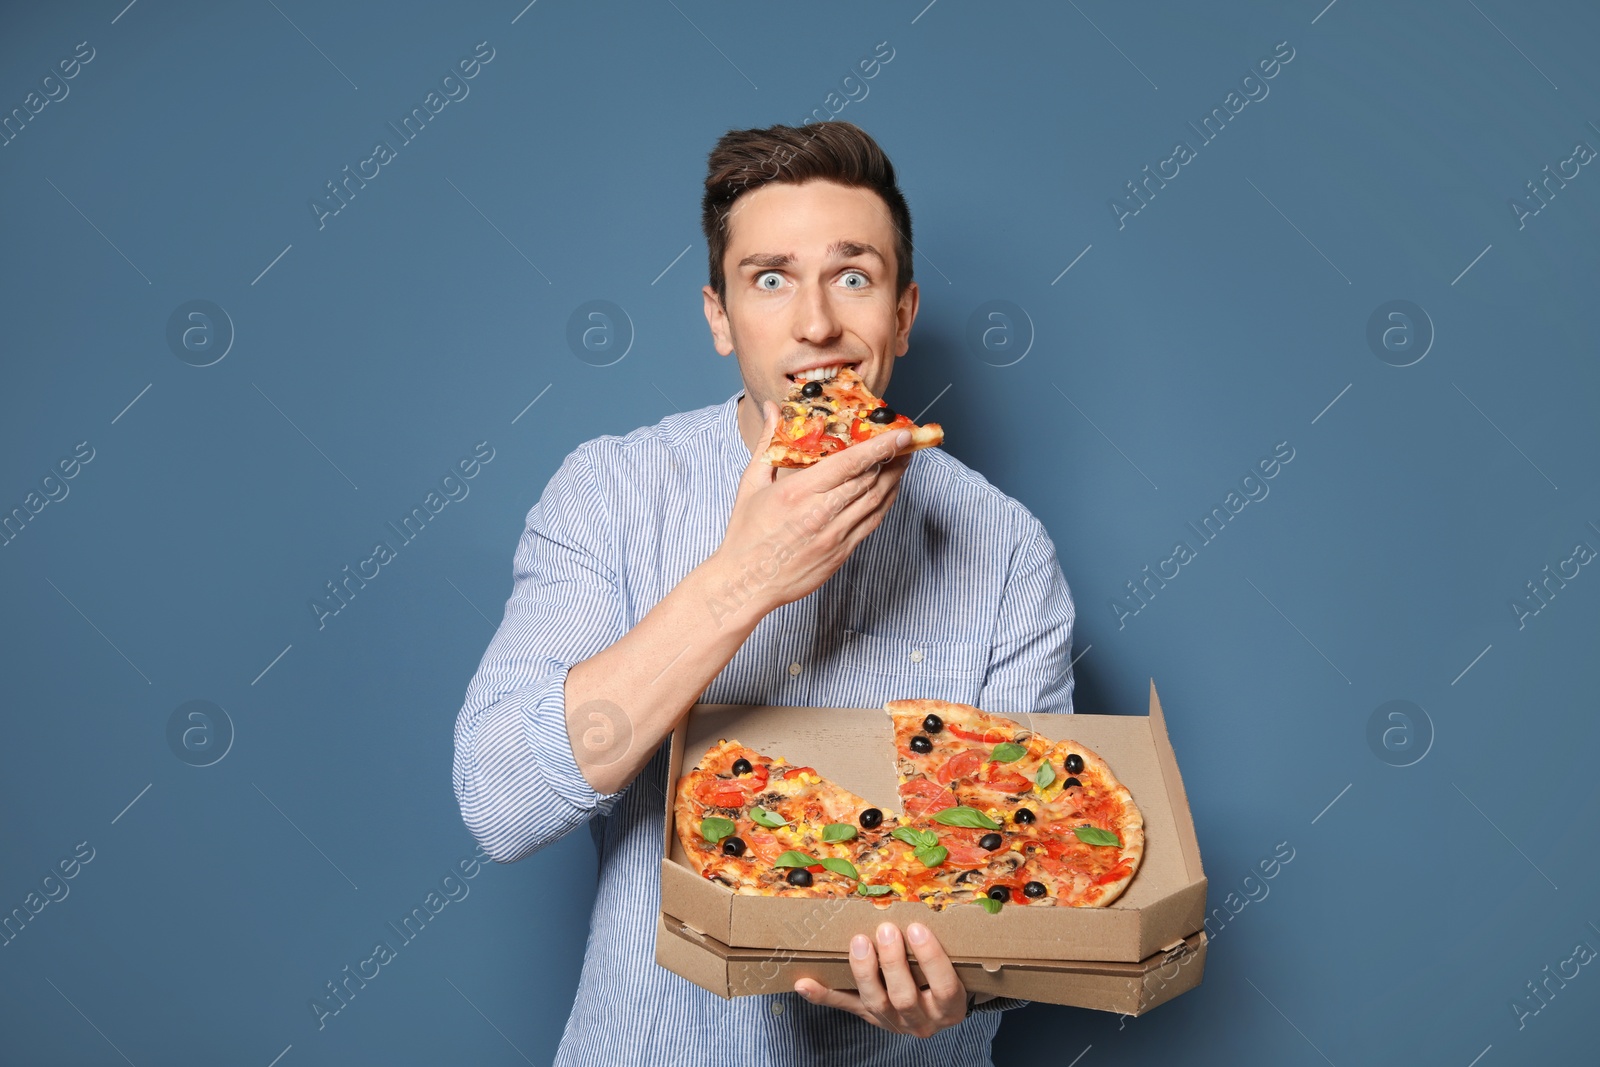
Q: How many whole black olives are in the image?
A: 14